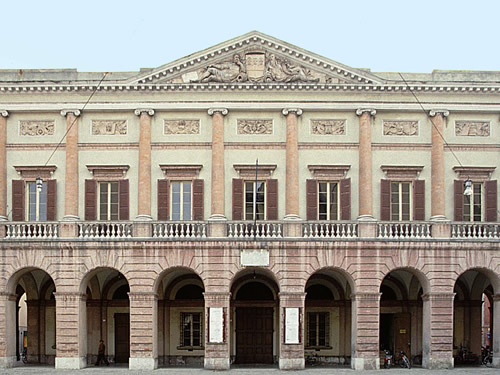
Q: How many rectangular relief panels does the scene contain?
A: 7